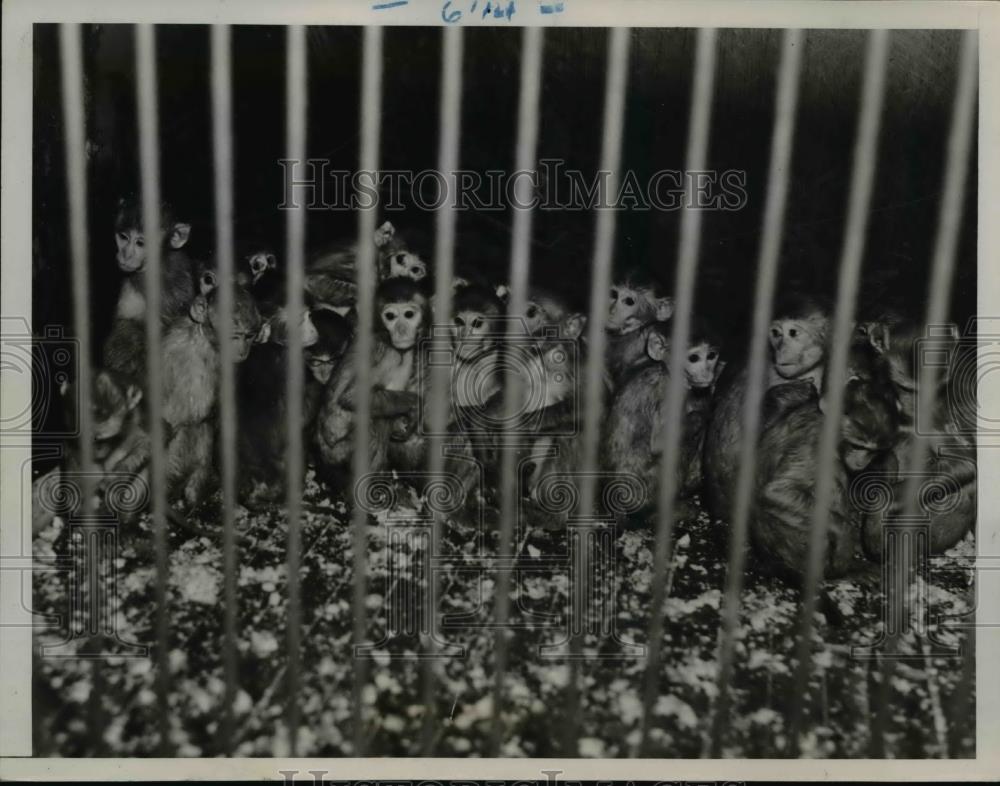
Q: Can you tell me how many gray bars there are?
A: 12